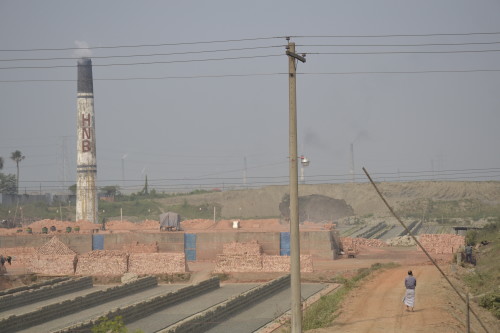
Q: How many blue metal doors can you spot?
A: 3